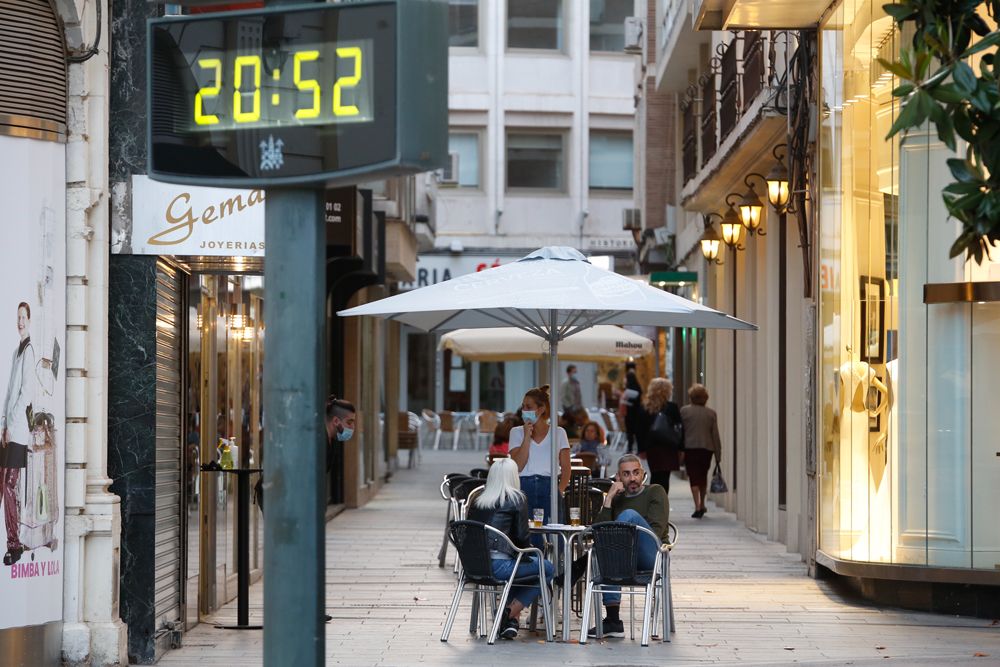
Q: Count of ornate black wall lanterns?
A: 4